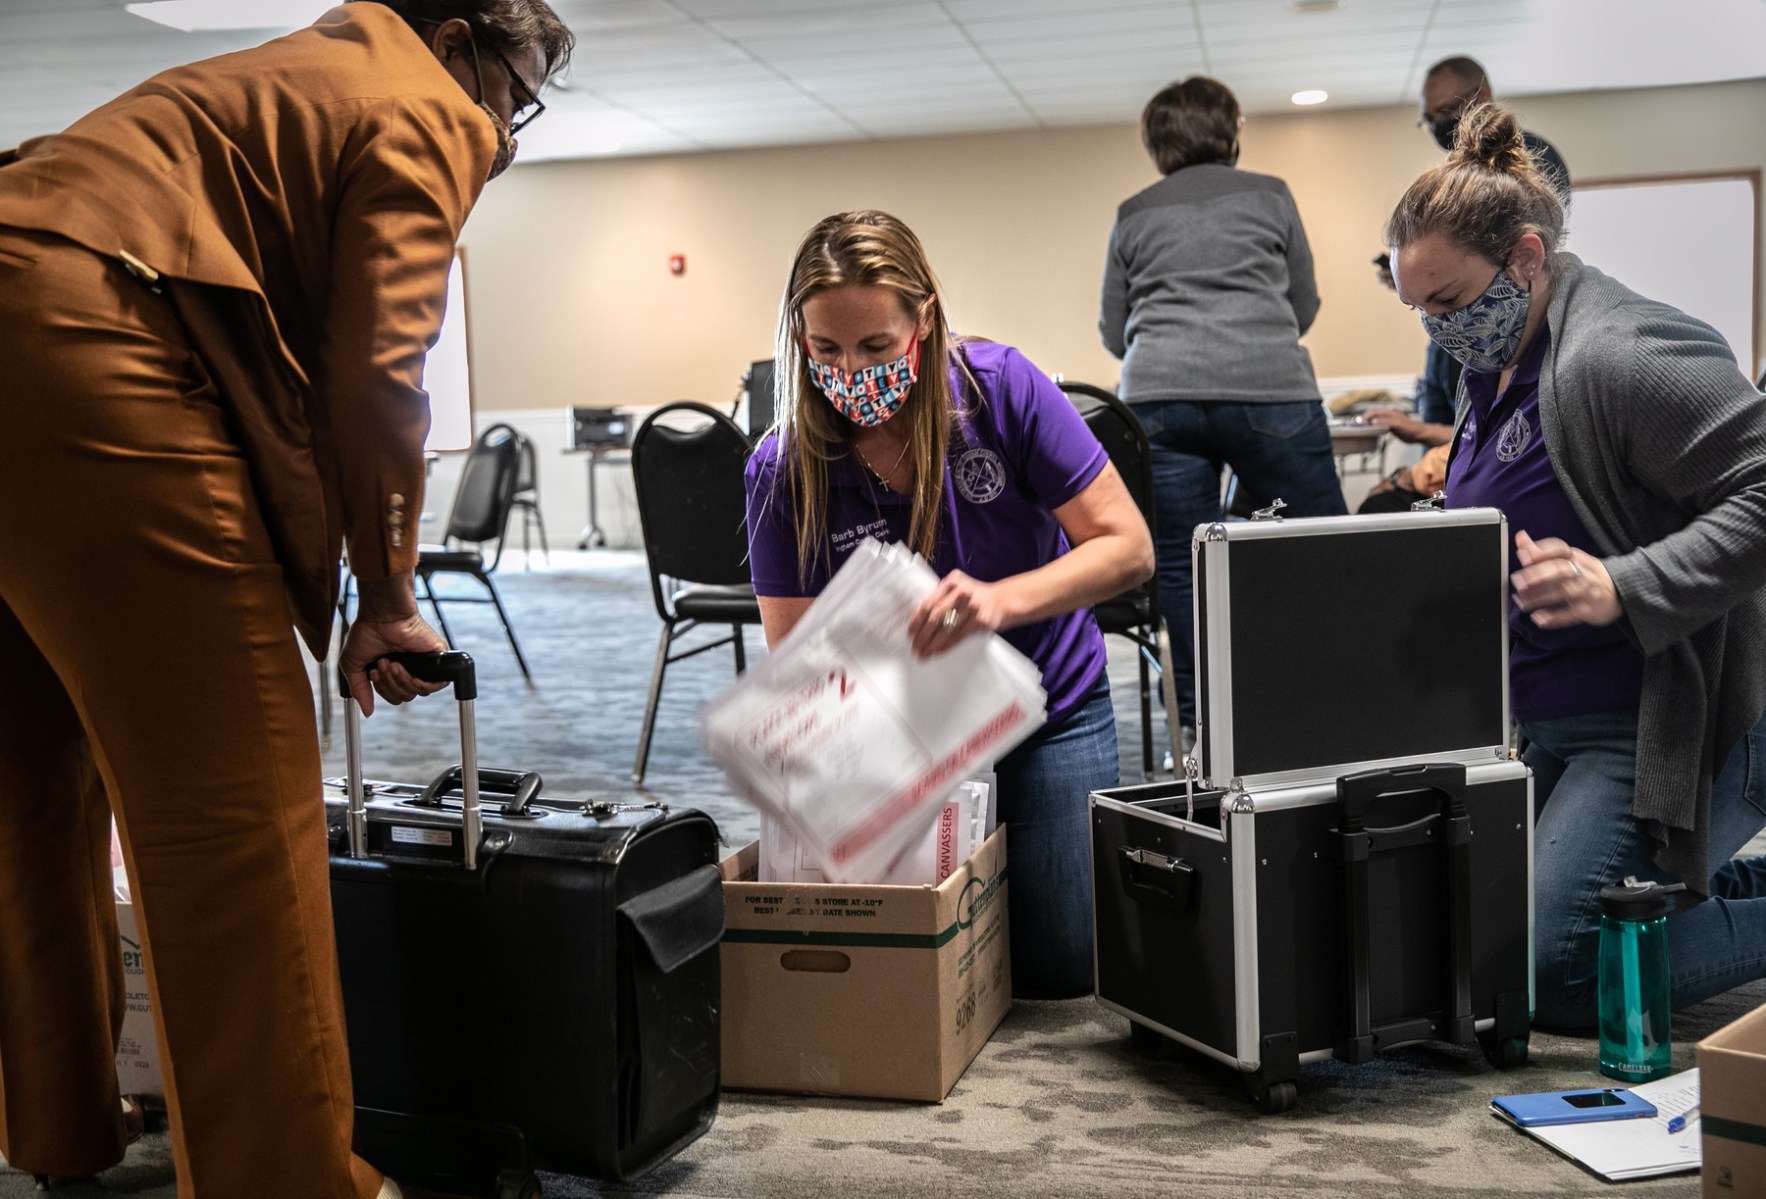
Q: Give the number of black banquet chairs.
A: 4